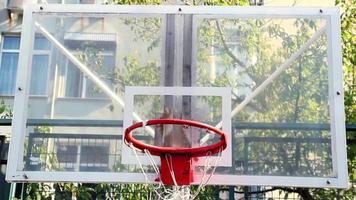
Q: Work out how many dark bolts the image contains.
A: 7